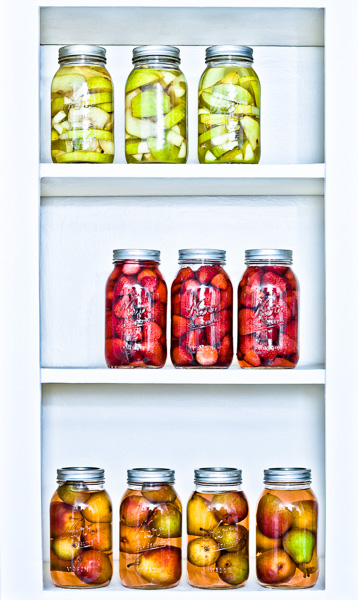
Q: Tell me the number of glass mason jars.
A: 10